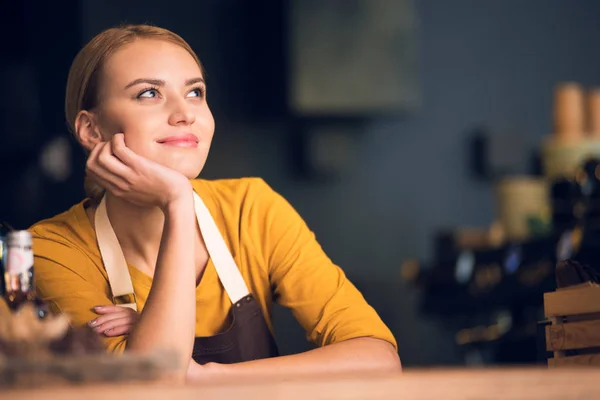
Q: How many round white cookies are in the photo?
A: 0